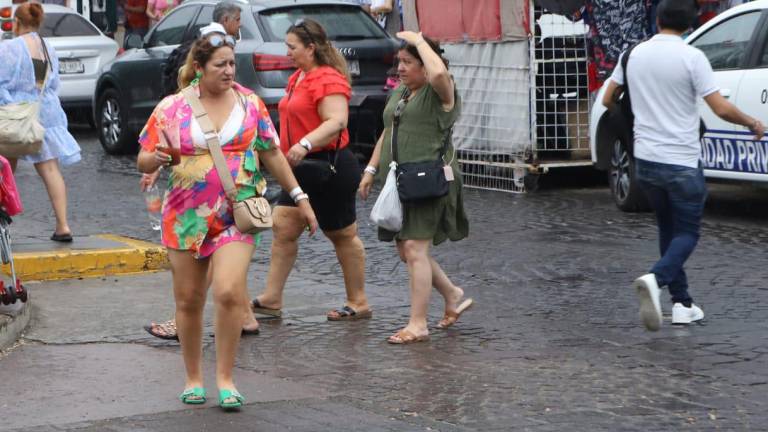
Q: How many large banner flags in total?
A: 0